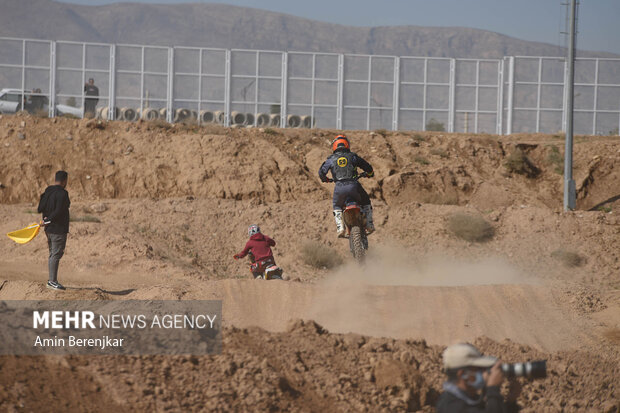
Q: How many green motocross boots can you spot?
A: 0